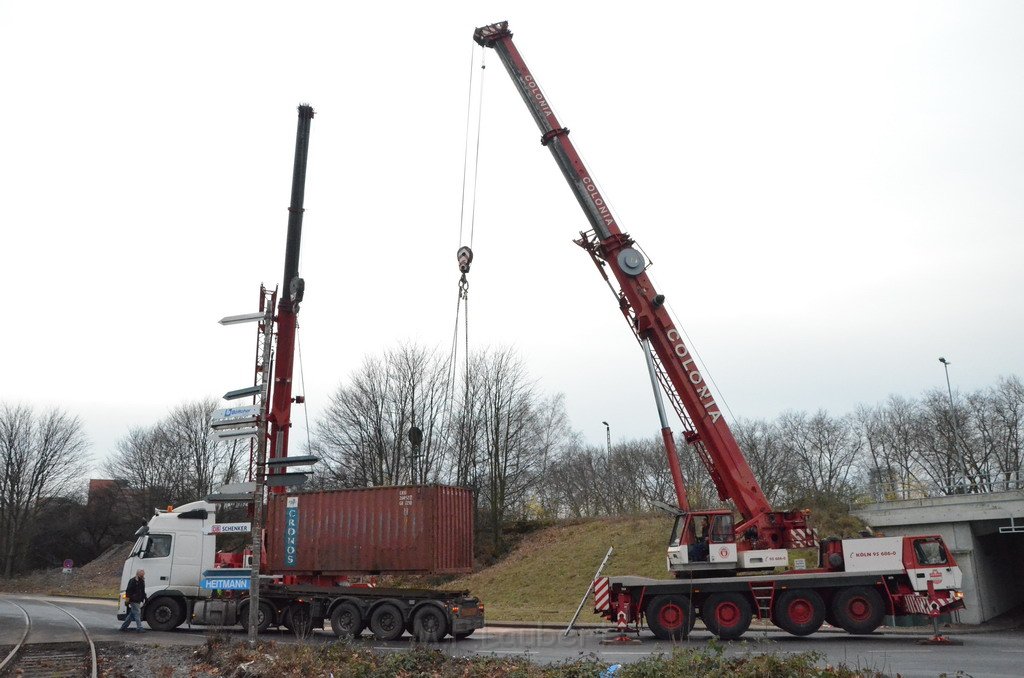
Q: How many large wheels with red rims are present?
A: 4